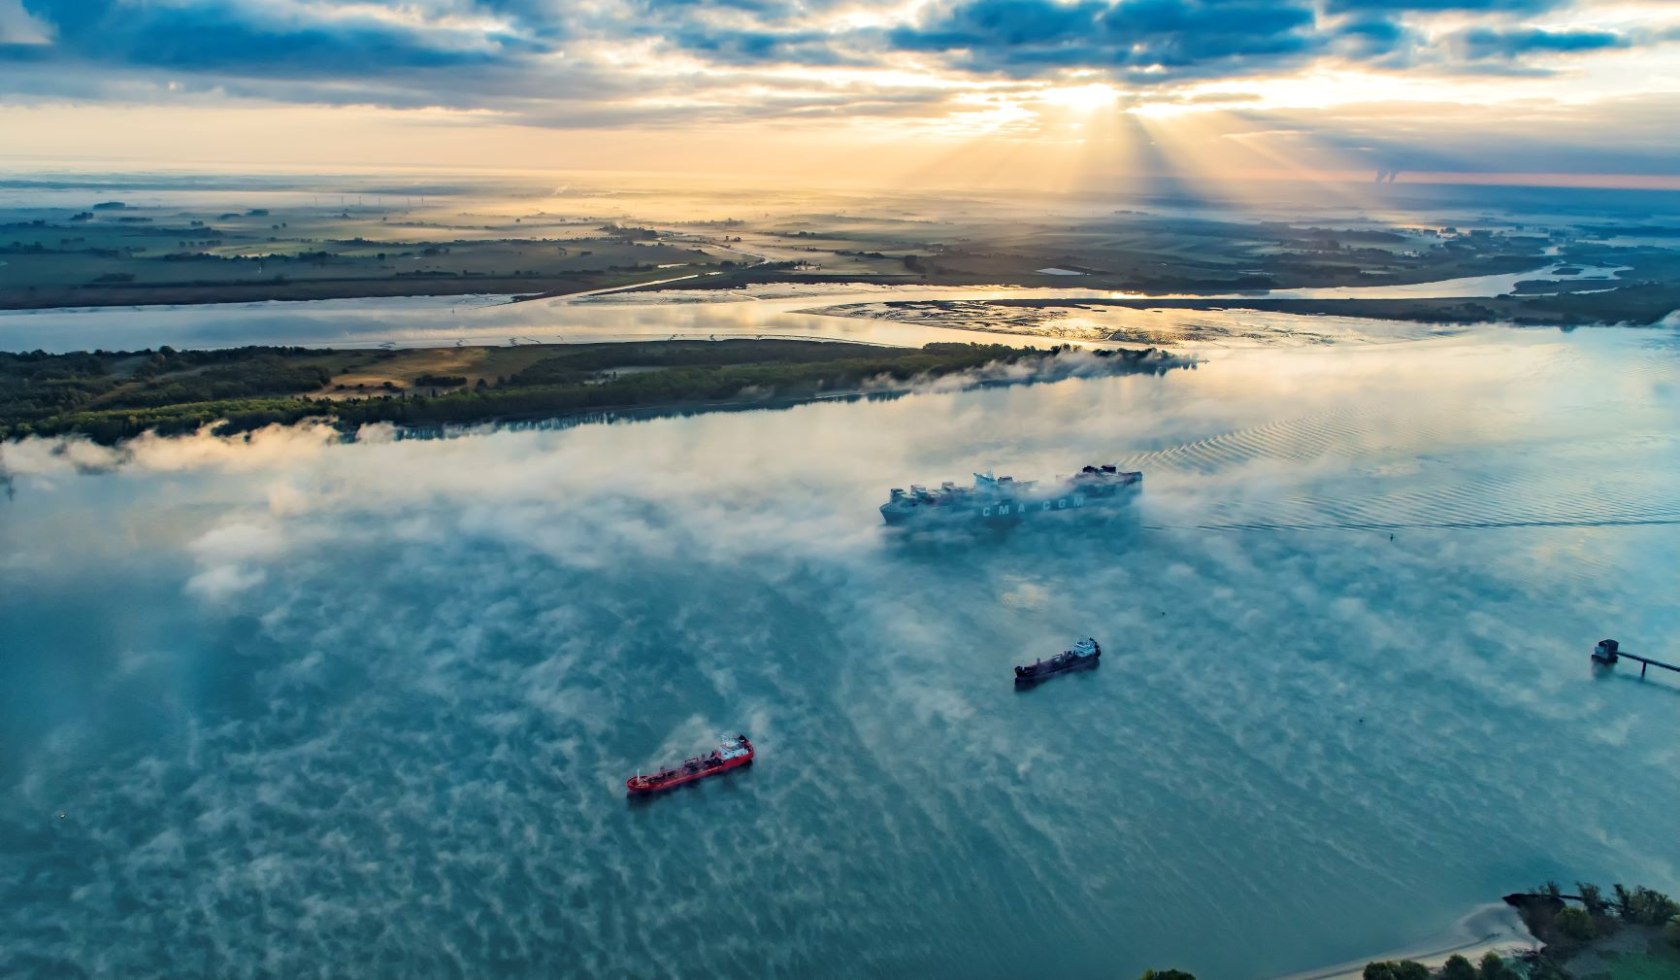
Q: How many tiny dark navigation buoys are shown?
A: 3